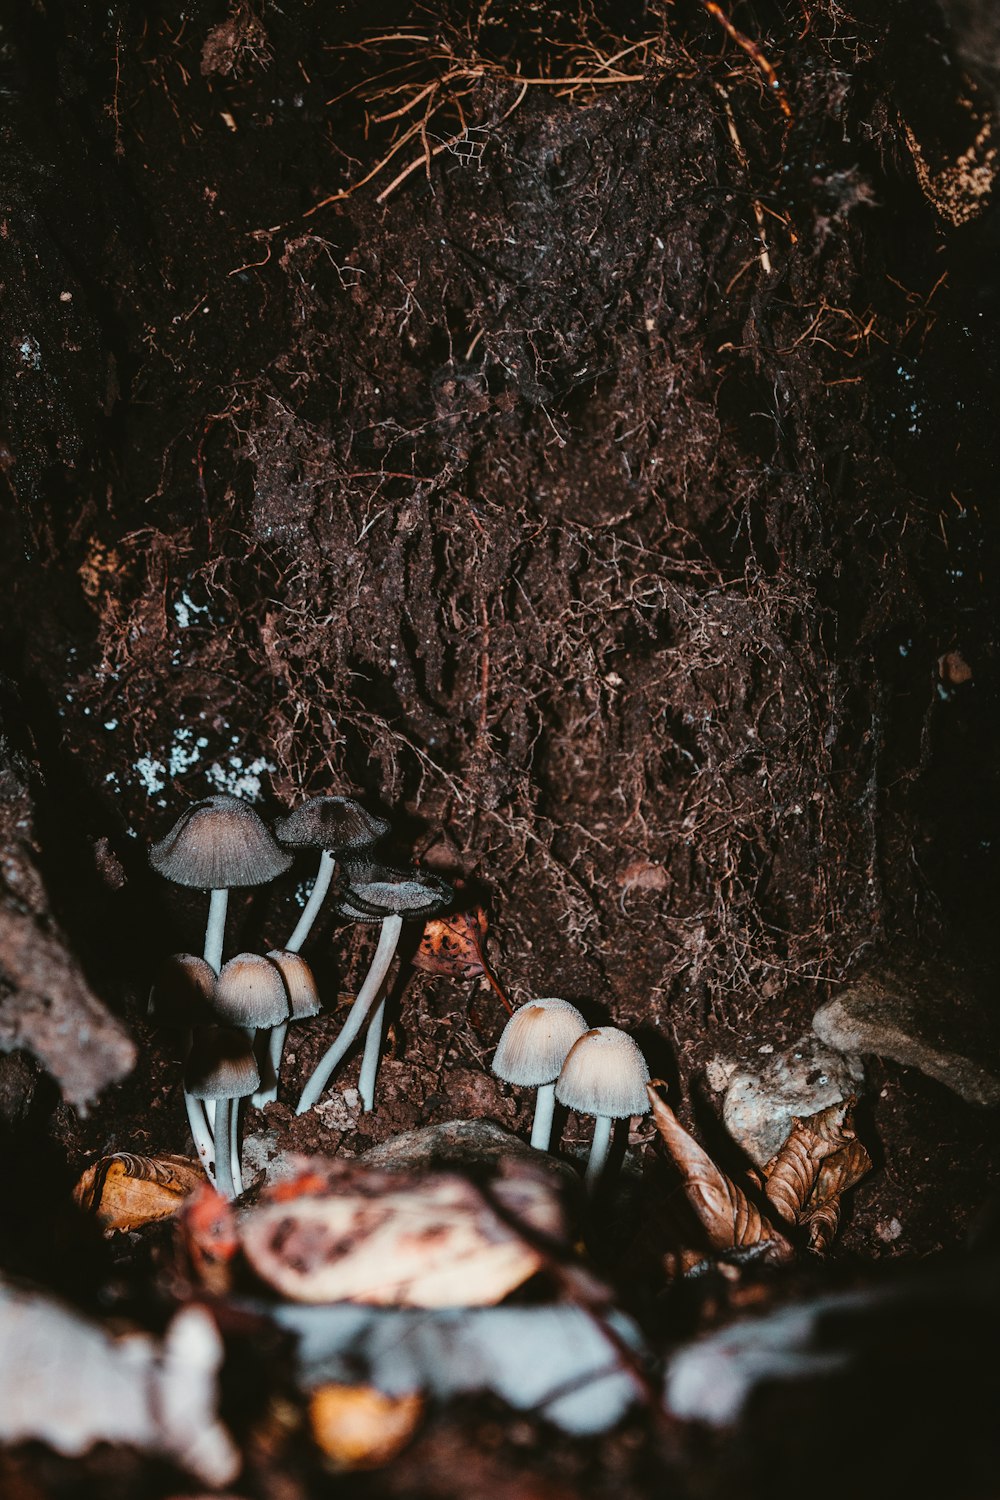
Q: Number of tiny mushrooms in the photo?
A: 9